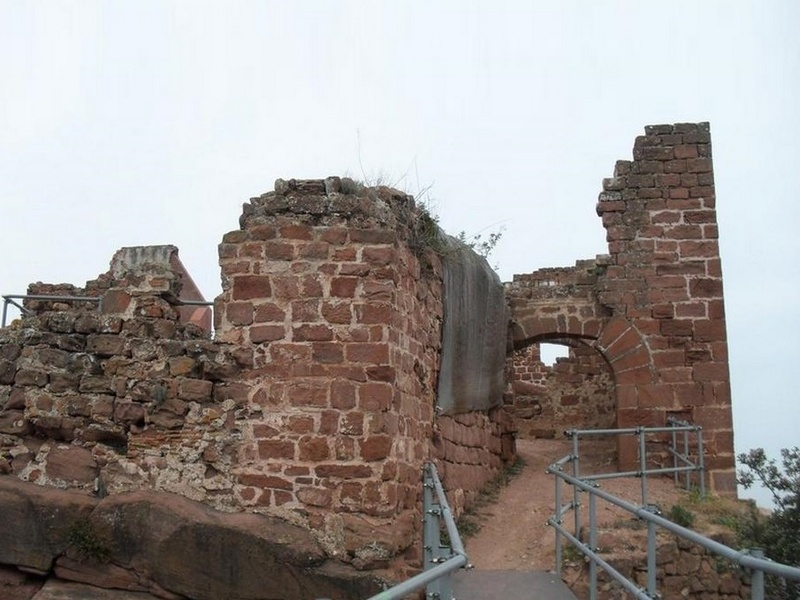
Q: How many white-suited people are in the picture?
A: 0